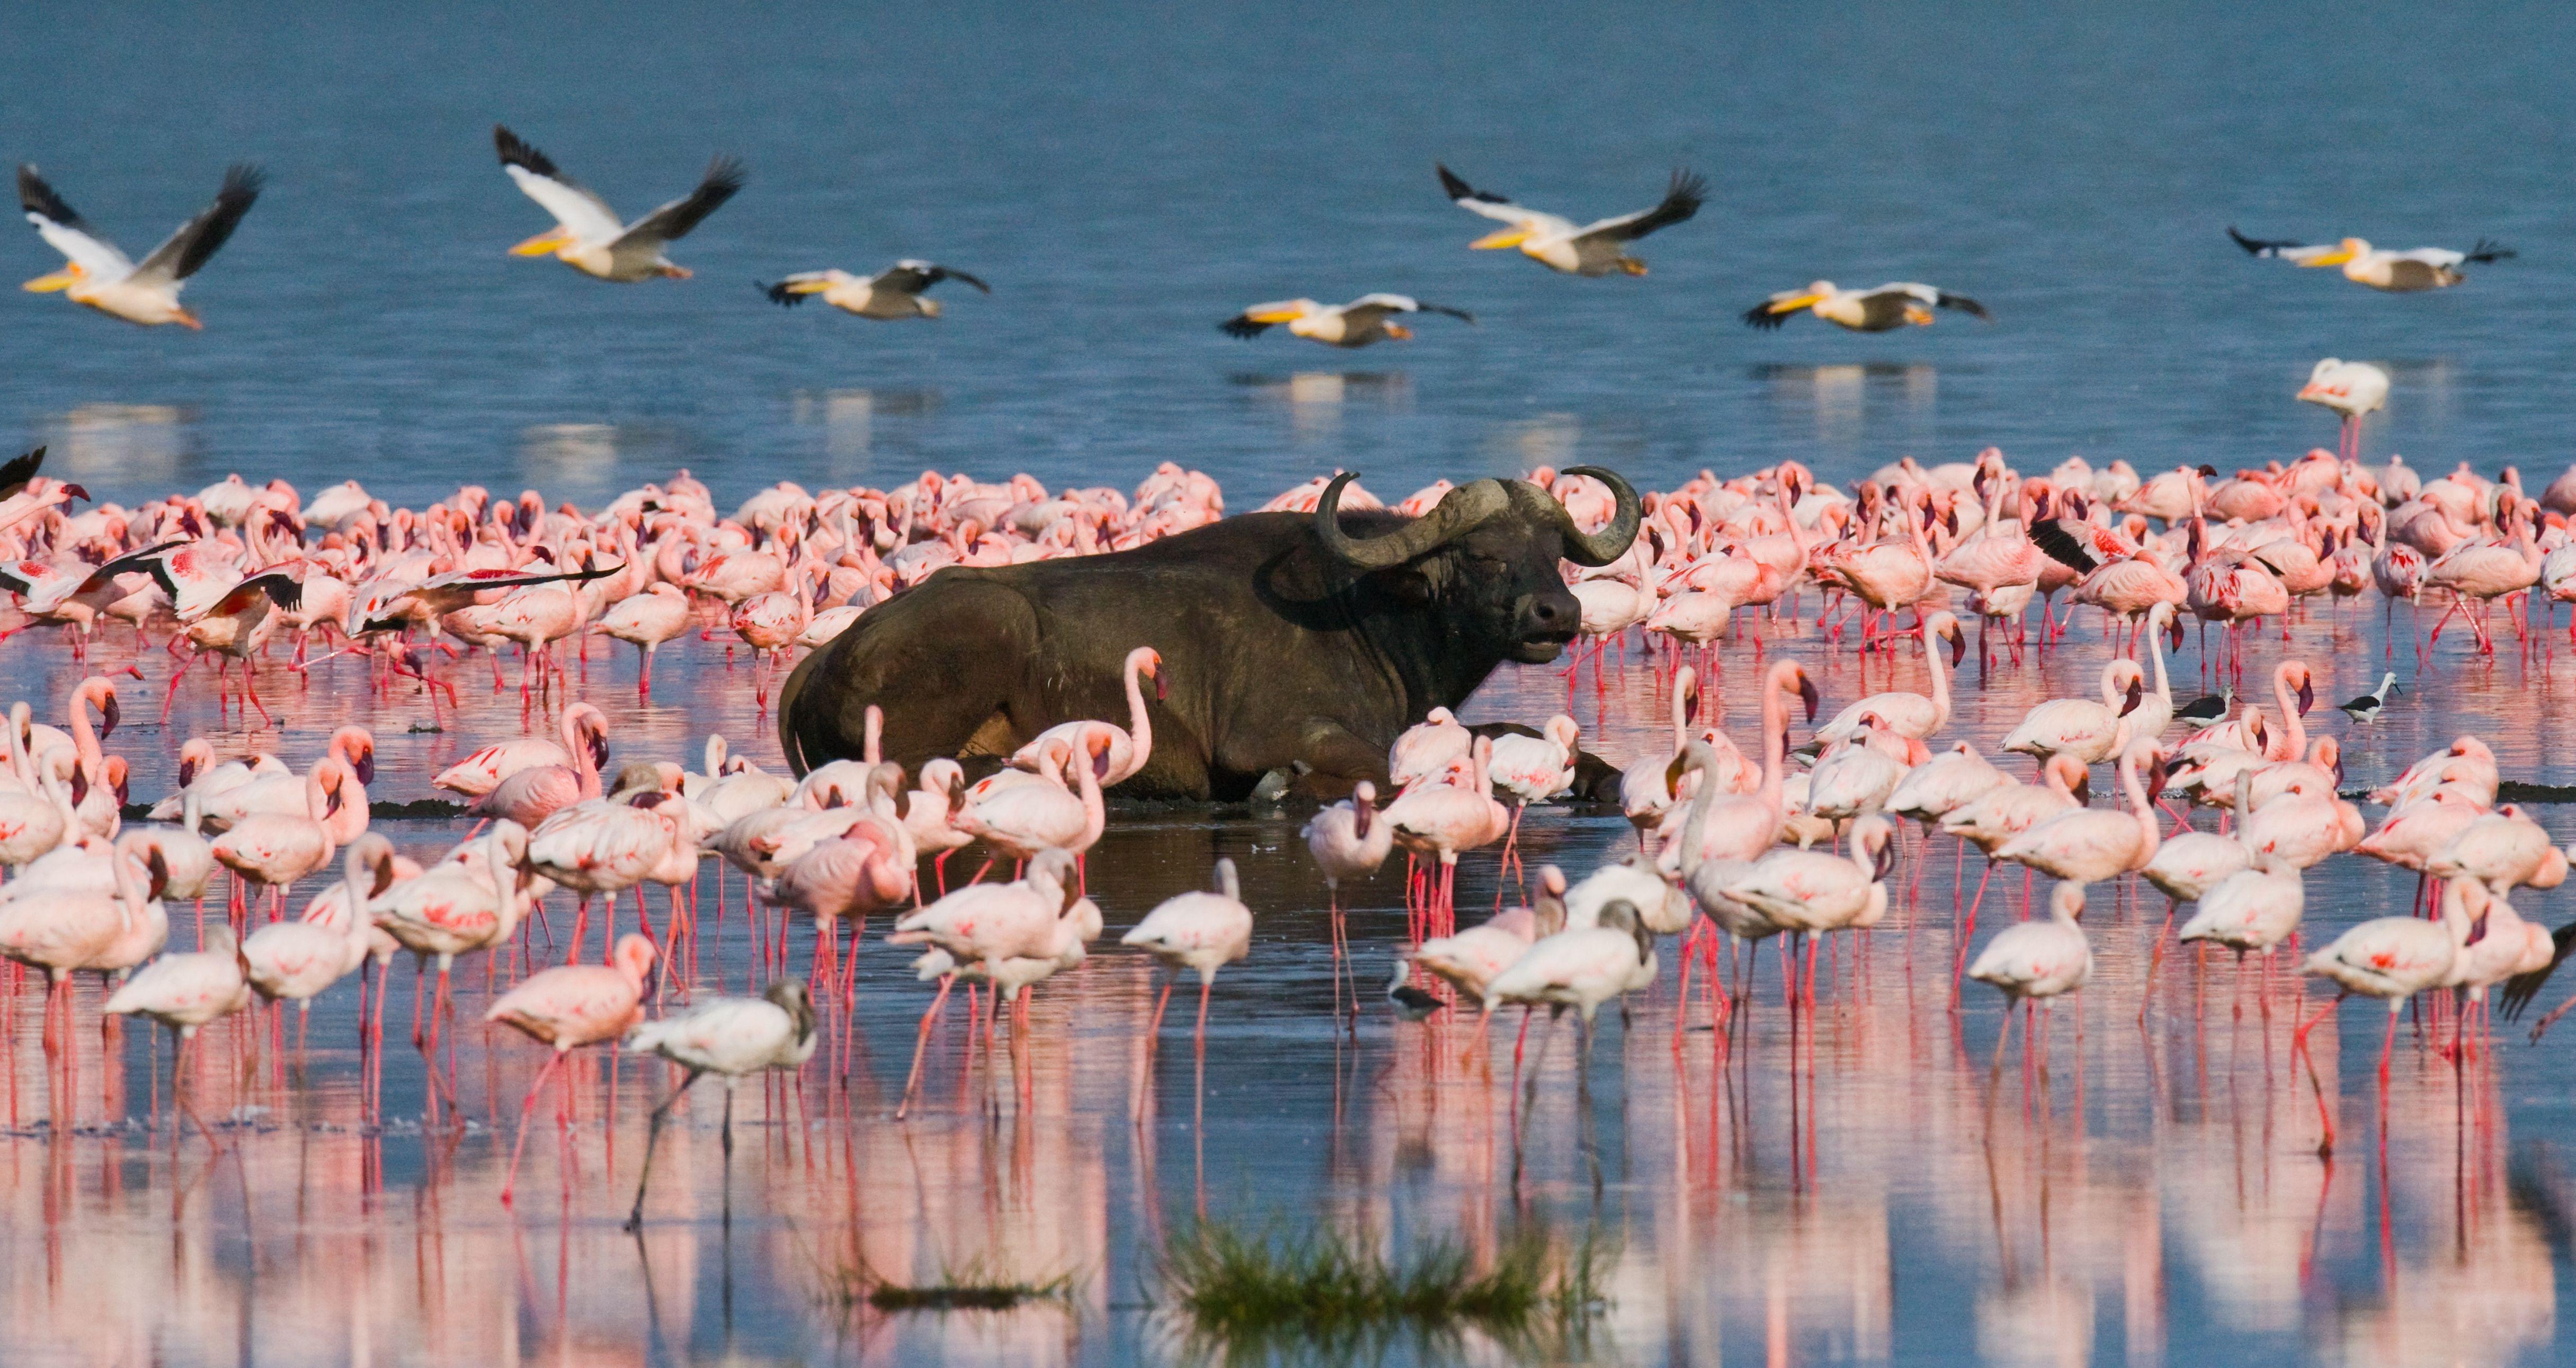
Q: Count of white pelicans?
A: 7